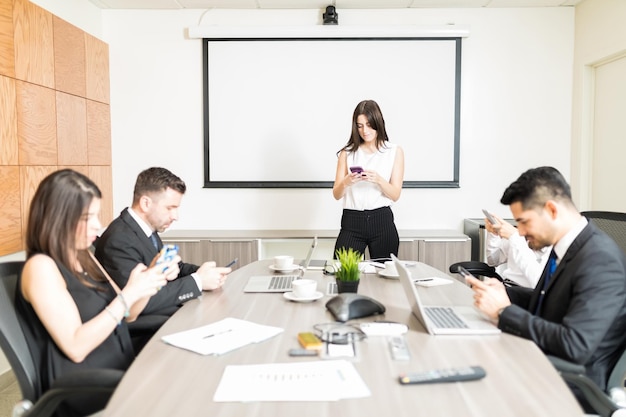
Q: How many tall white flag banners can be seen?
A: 0